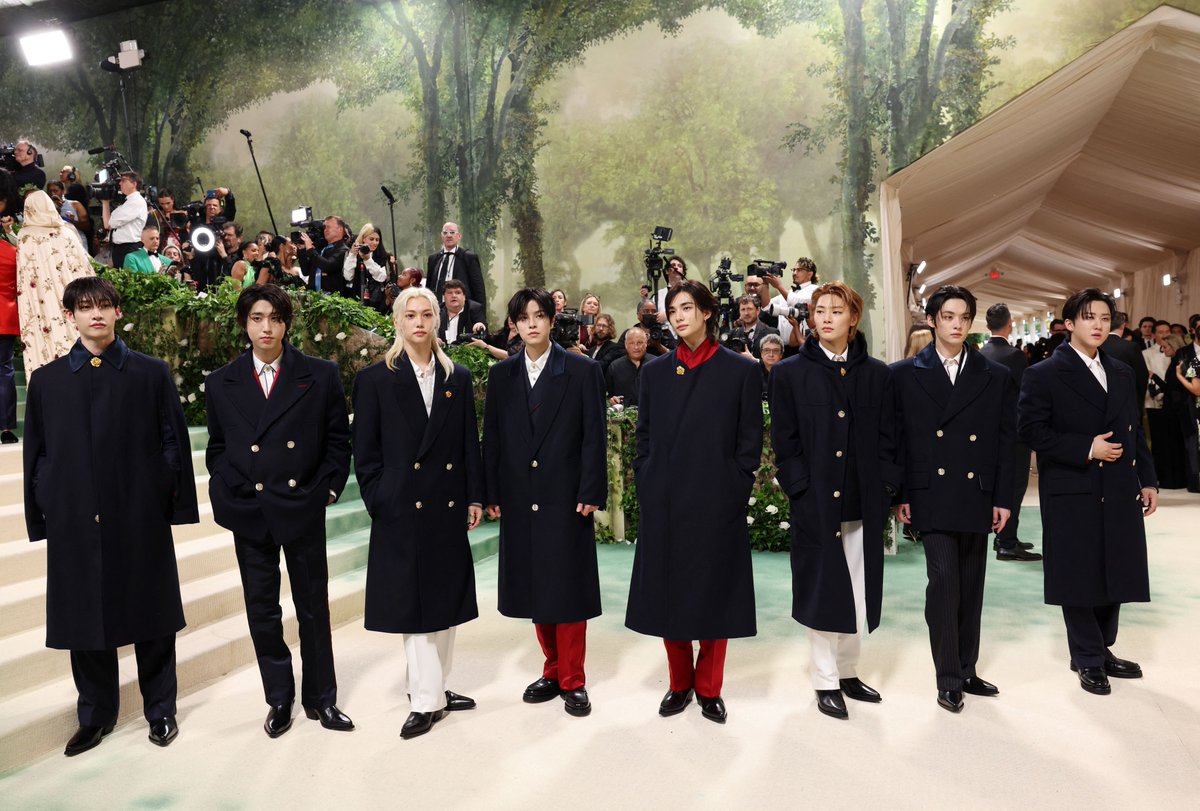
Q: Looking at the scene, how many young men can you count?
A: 8